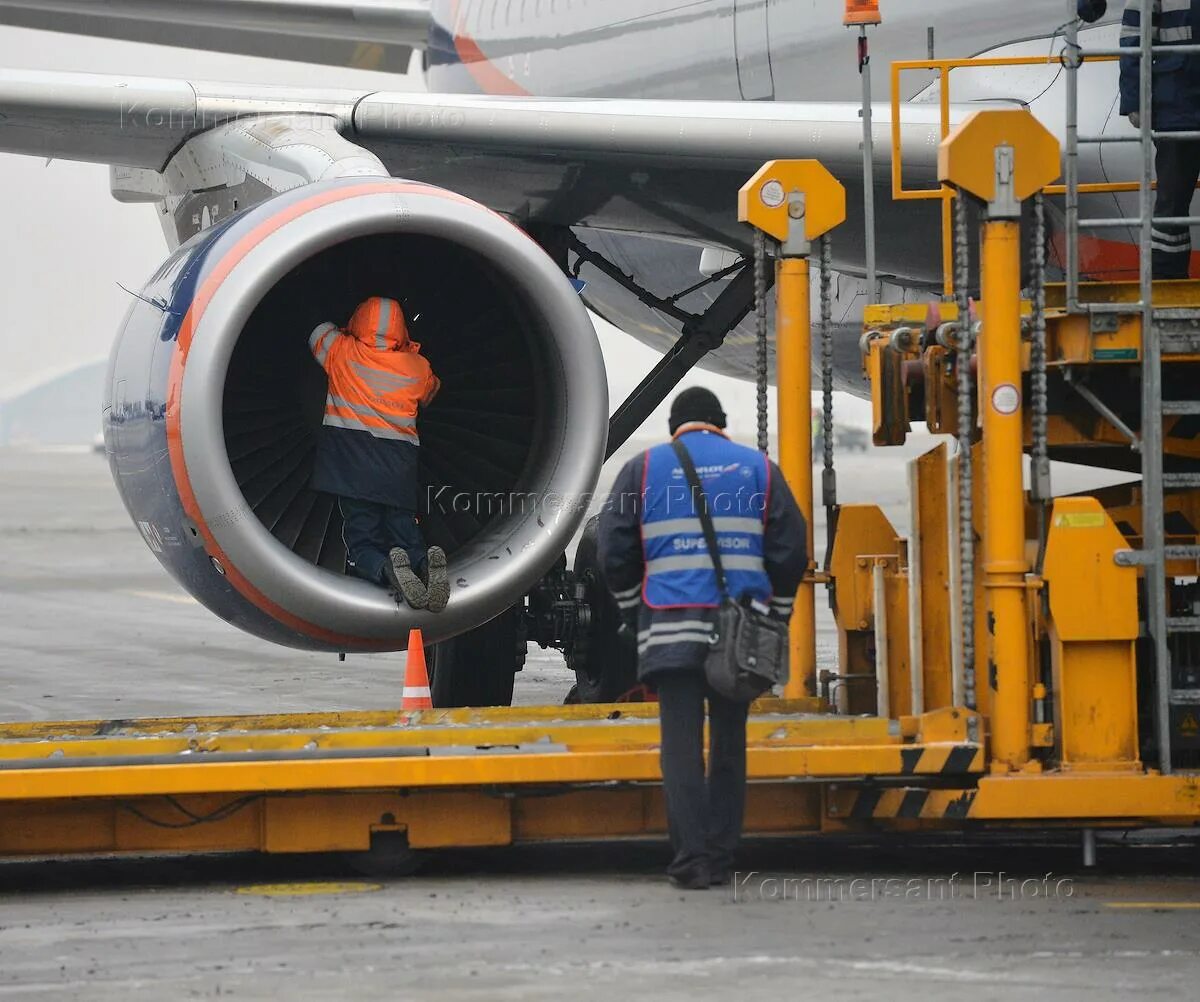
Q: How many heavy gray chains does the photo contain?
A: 4